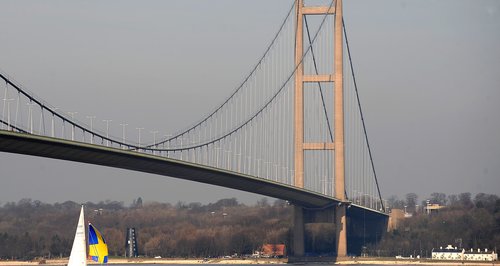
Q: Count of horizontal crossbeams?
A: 3